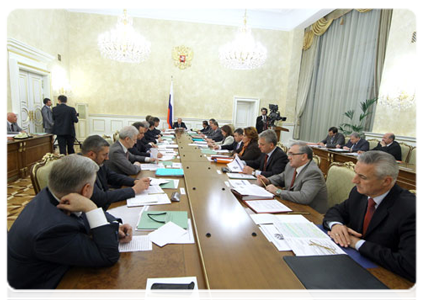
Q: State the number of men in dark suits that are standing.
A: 2